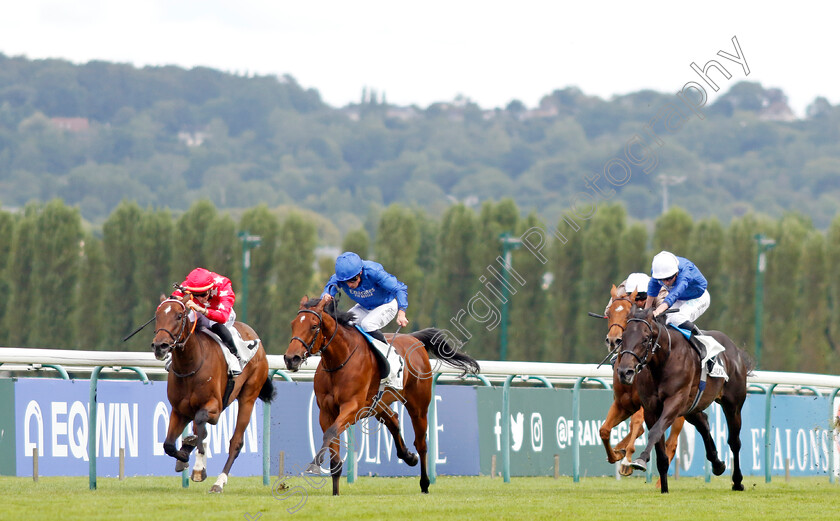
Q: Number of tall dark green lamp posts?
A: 3